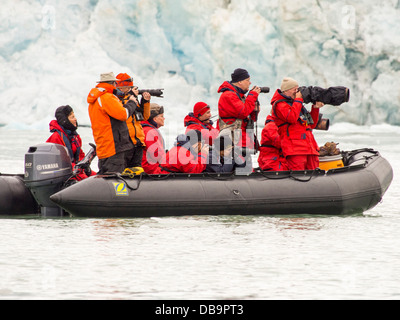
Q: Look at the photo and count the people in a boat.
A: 10